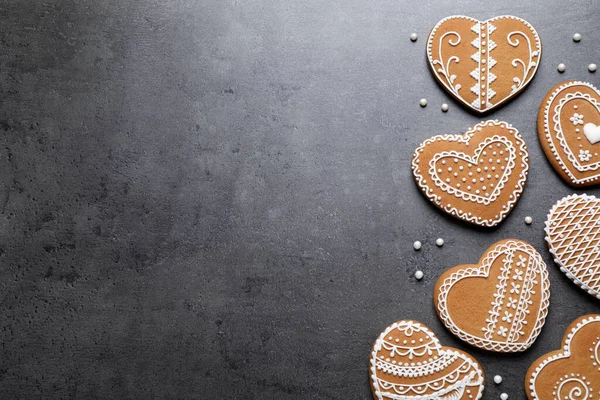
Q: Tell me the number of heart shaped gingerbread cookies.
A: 7